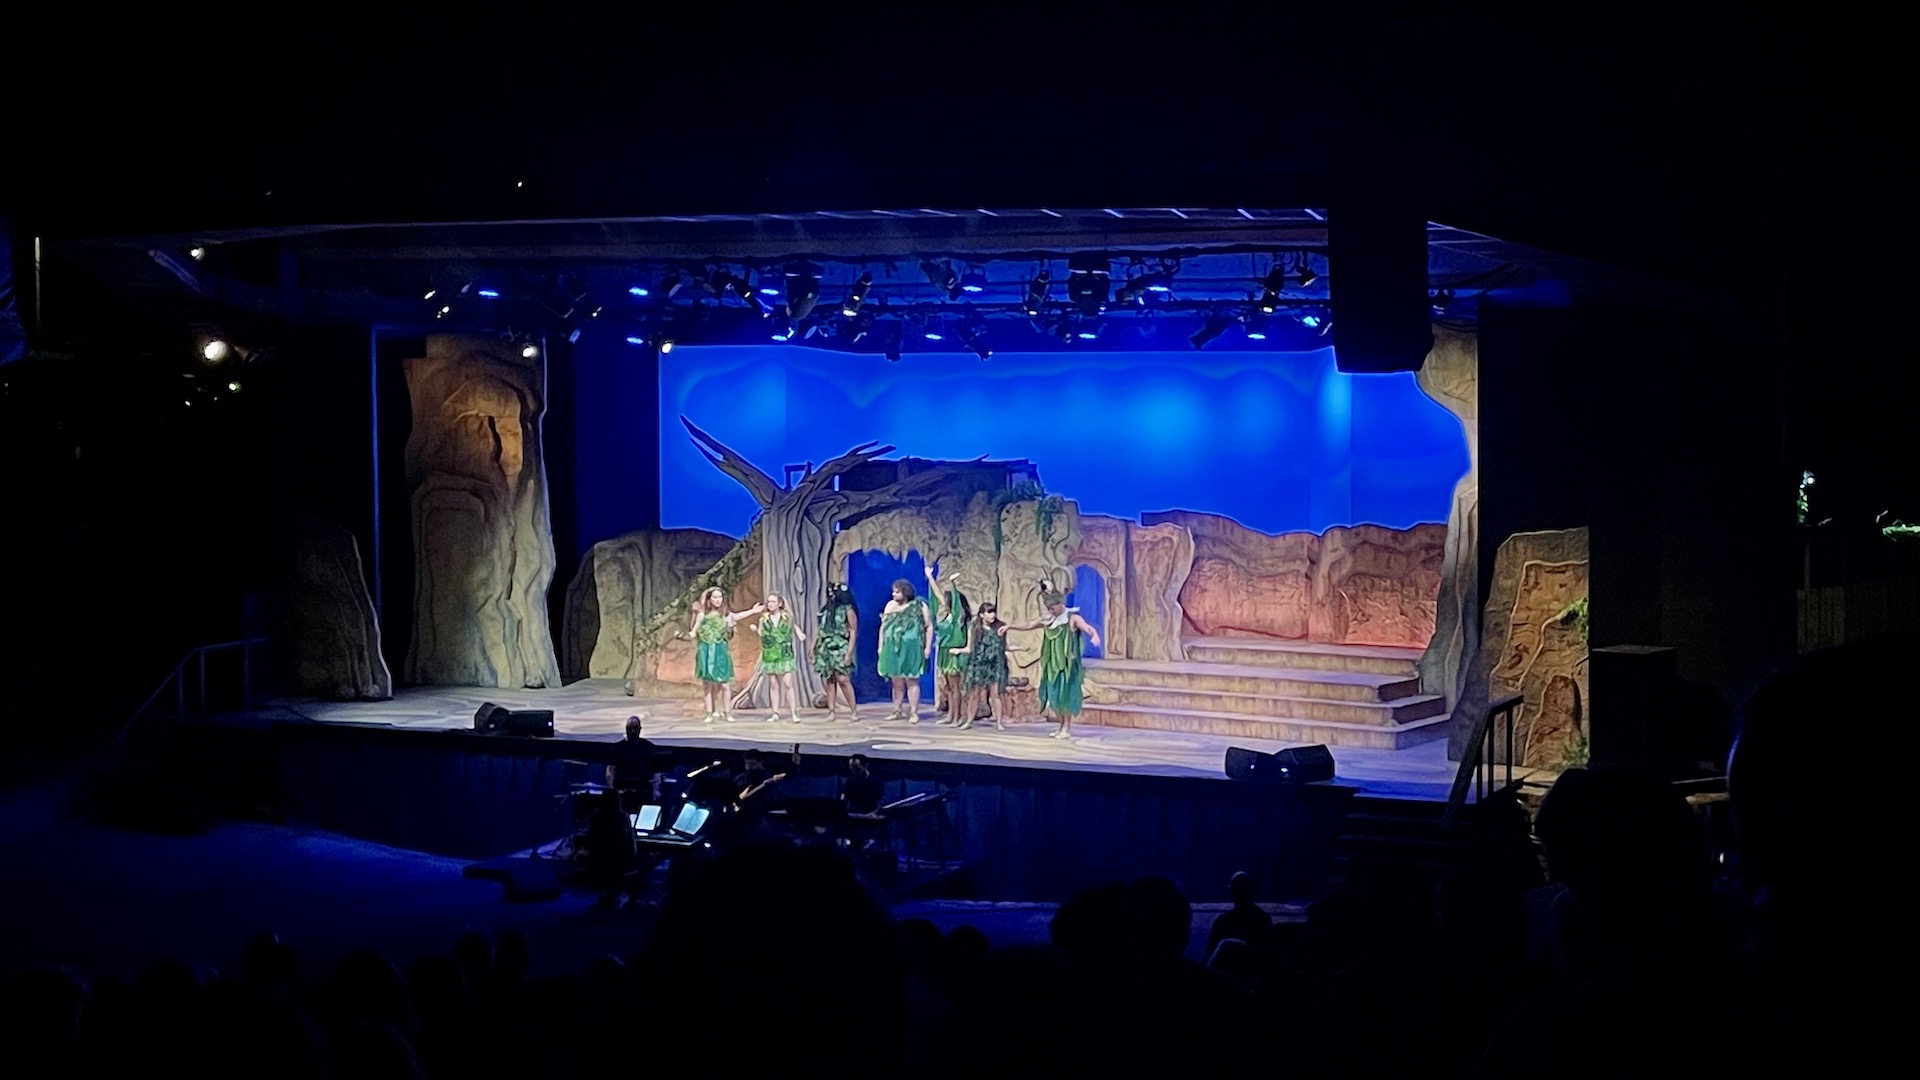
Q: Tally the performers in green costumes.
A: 7